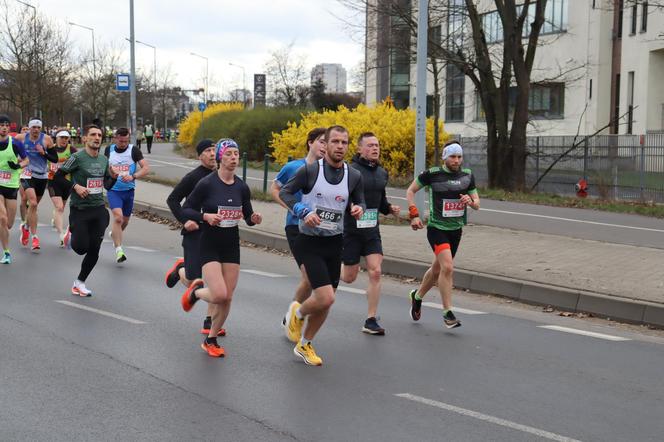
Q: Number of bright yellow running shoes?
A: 2